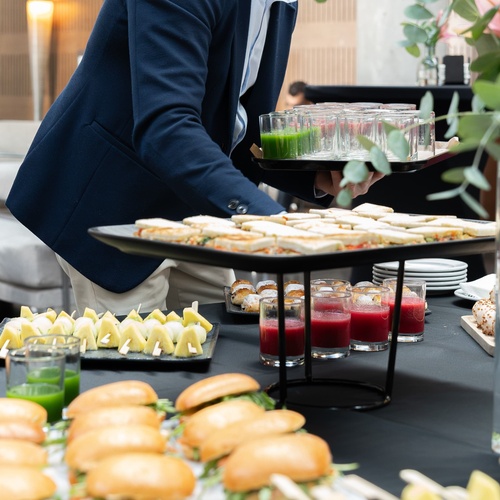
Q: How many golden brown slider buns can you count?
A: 12